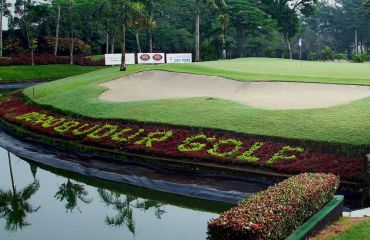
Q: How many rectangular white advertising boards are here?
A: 3